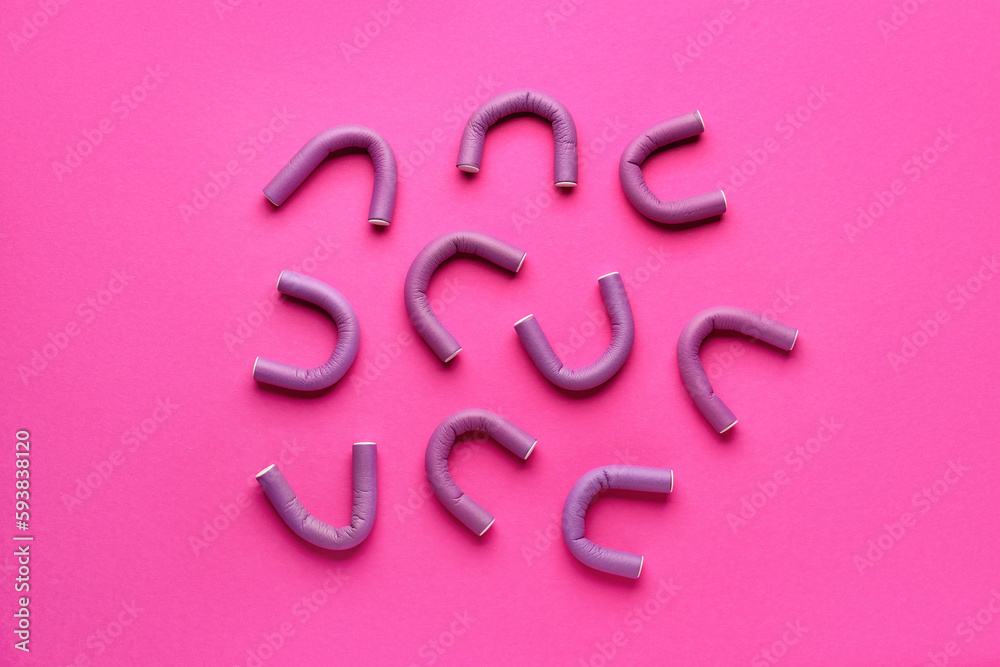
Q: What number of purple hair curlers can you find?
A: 10